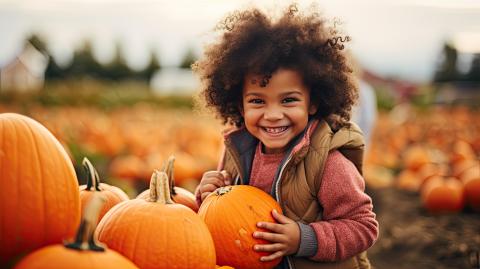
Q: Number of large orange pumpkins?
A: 6